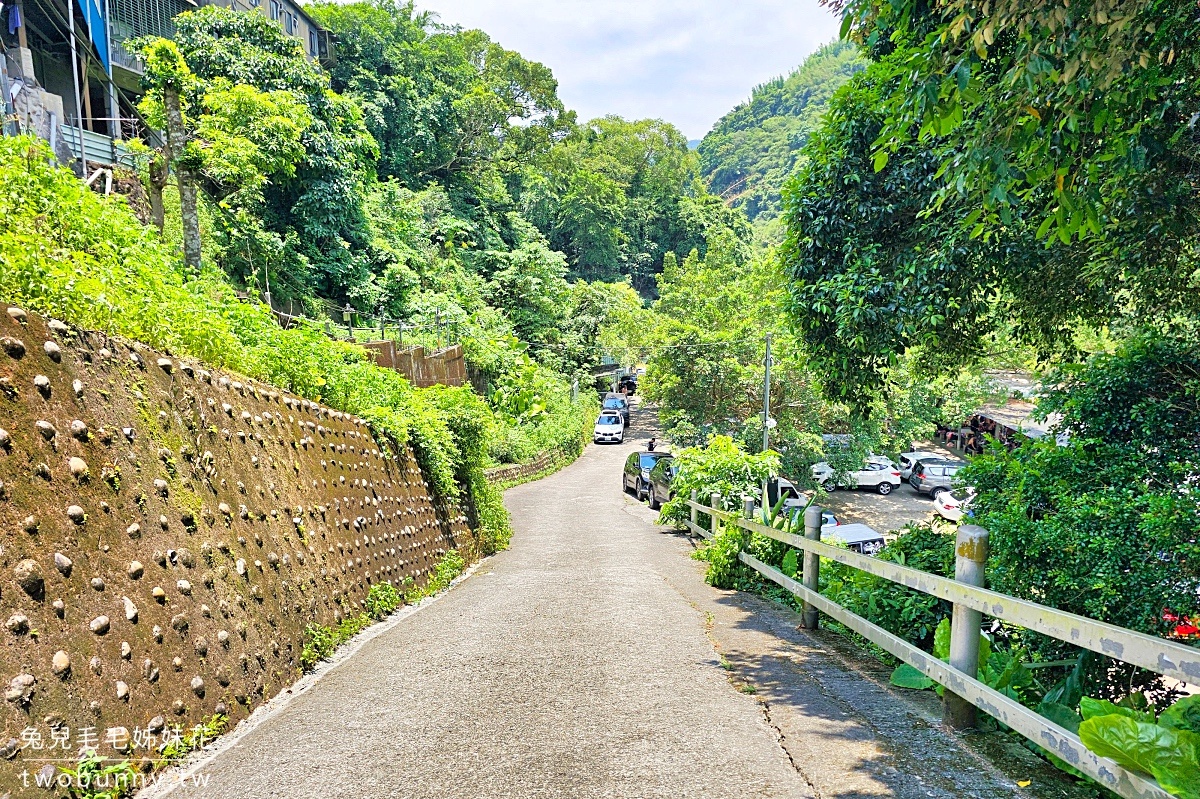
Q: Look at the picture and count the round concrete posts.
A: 5